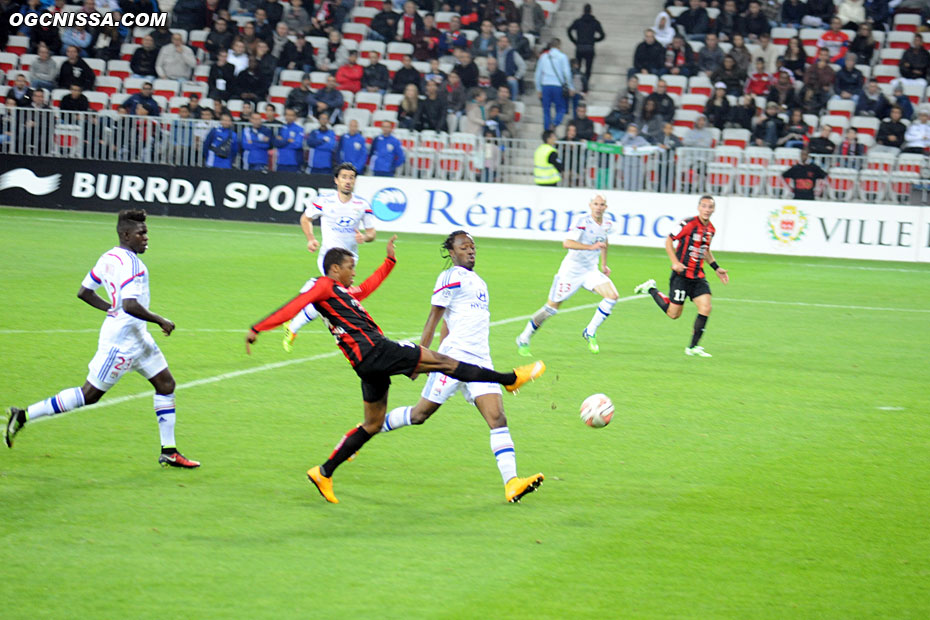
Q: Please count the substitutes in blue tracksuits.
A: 6